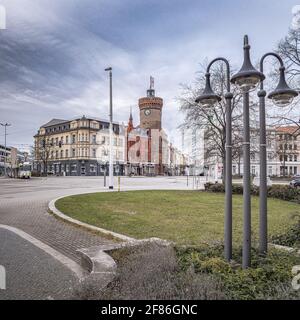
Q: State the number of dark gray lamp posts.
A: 3